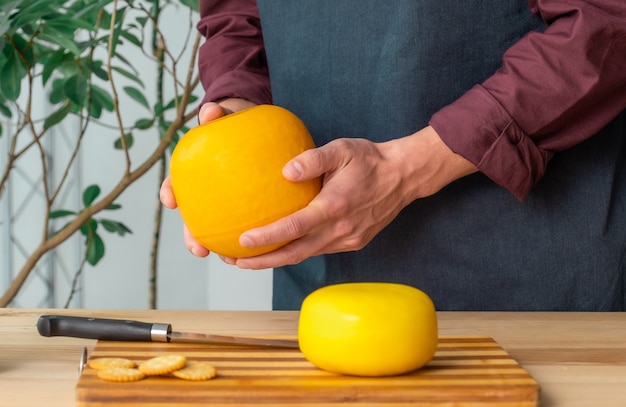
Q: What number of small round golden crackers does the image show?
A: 4